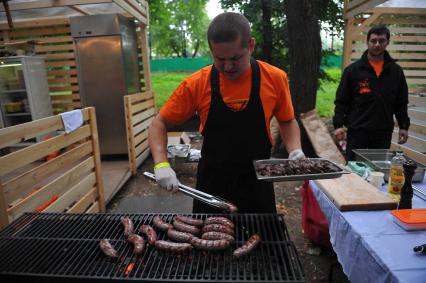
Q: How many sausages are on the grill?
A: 14